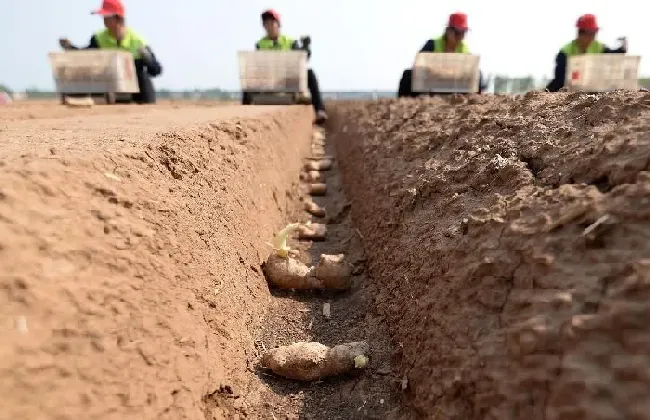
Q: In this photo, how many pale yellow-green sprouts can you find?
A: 2